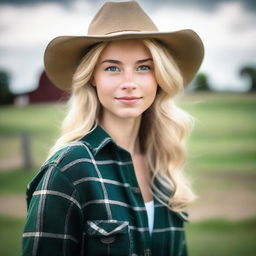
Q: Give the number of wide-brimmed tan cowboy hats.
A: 1